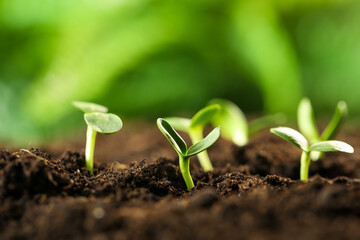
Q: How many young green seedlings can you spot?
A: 6